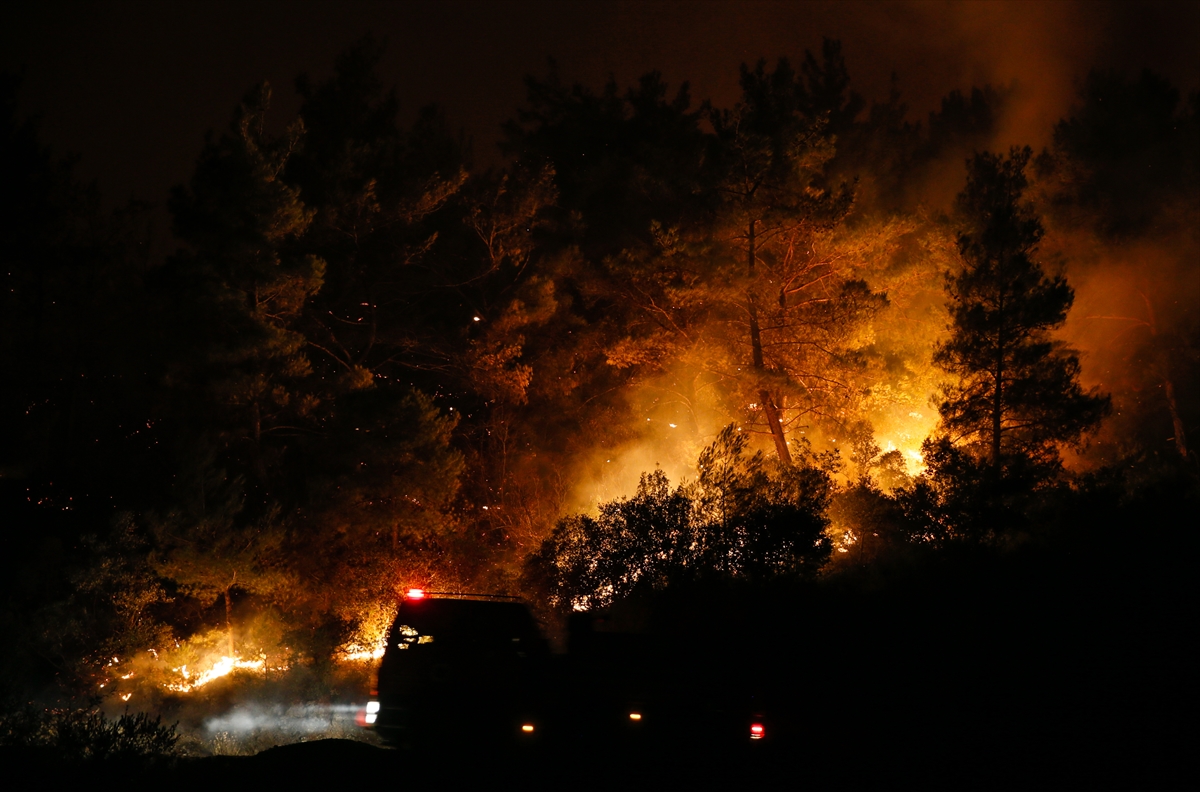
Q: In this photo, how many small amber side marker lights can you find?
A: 2